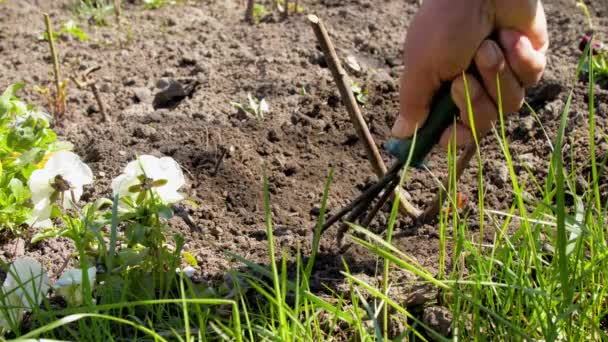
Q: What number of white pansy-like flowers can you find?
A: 4